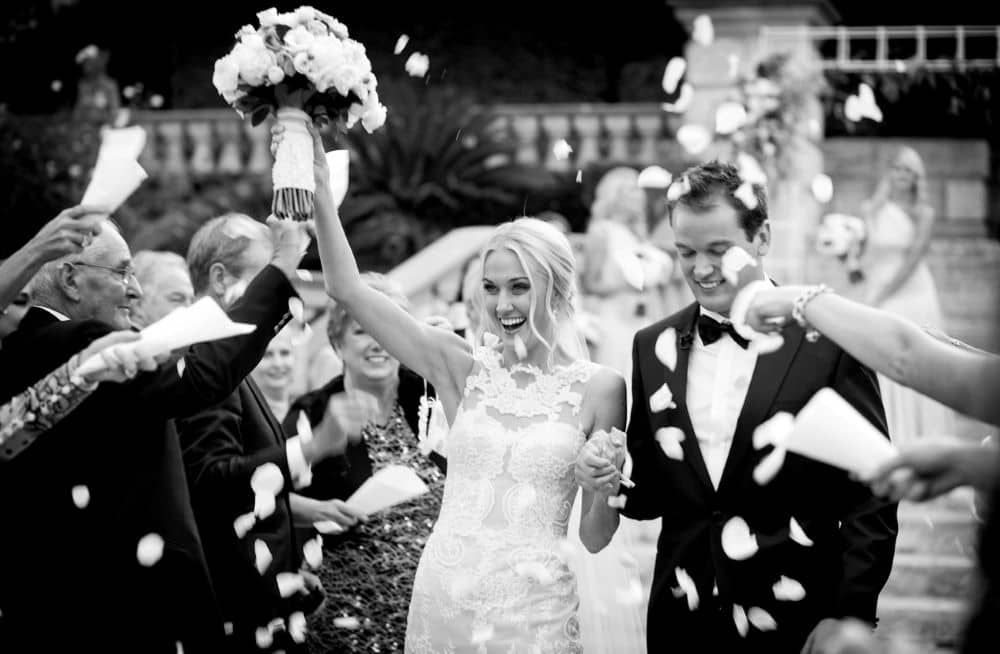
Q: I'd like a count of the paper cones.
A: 5